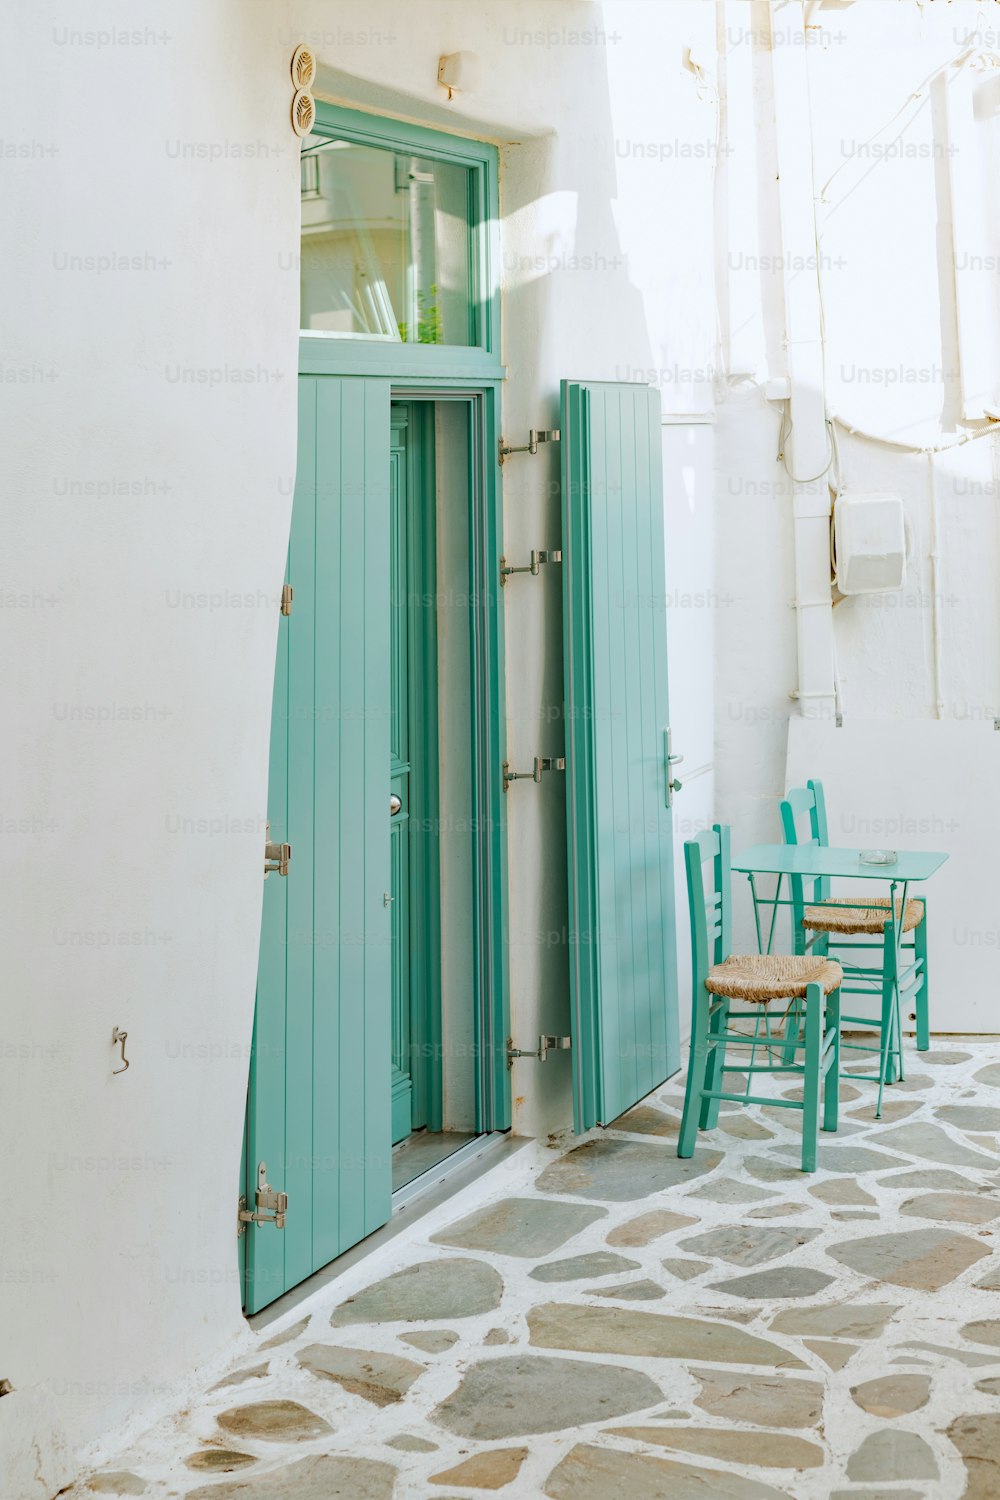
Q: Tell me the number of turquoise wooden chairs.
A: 2